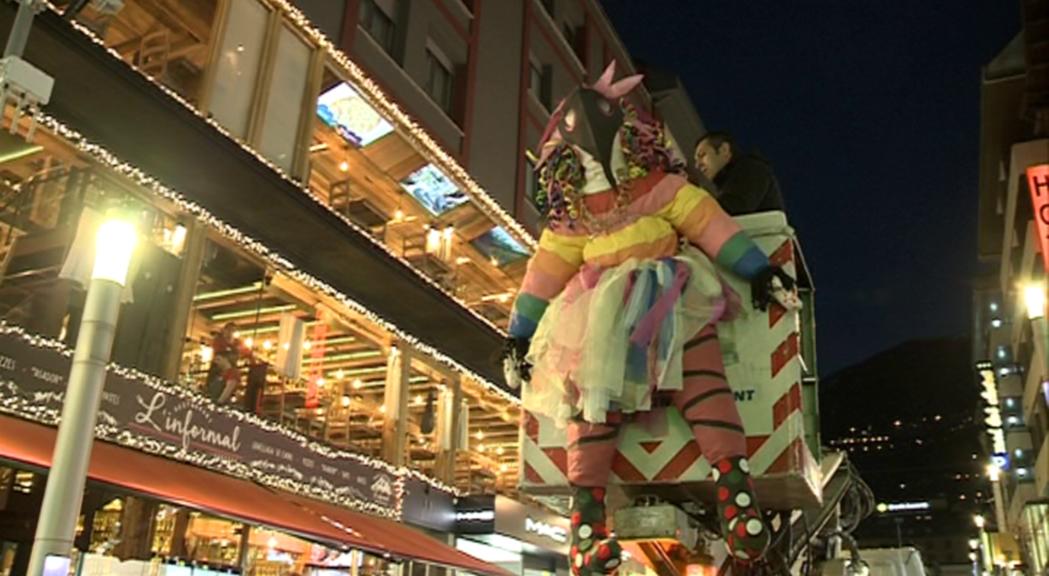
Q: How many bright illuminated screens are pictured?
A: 3